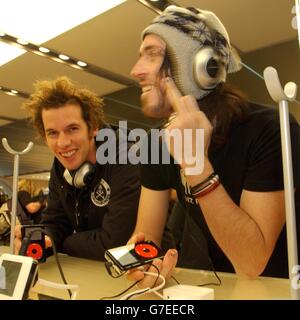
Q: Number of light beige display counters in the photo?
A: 1